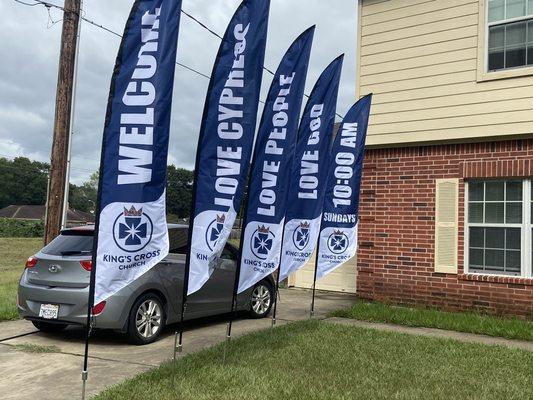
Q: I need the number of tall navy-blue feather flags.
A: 5